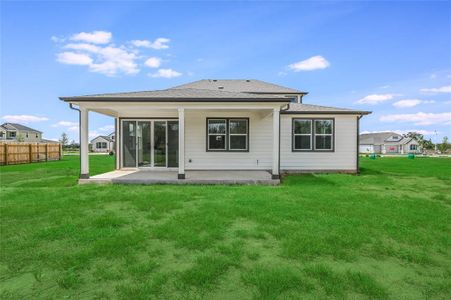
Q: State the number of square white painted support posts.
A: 3